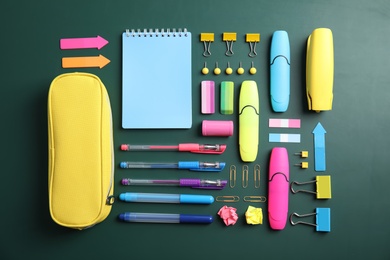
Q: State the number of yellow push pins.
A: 7